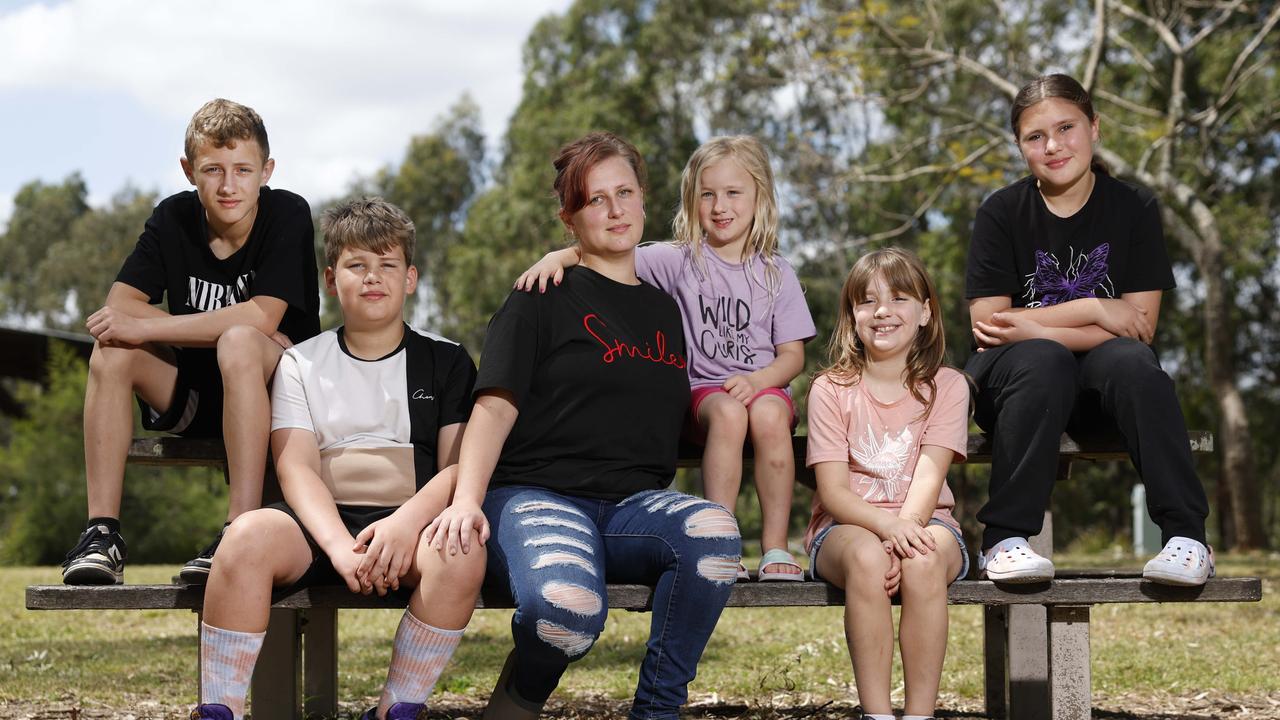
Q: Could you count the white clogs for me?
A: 2